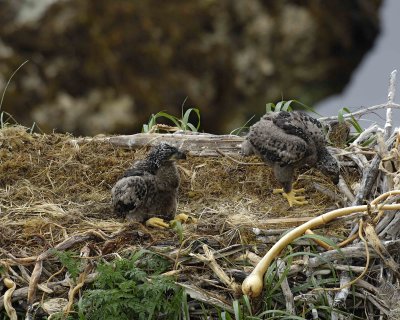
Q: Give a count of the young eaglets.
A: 2